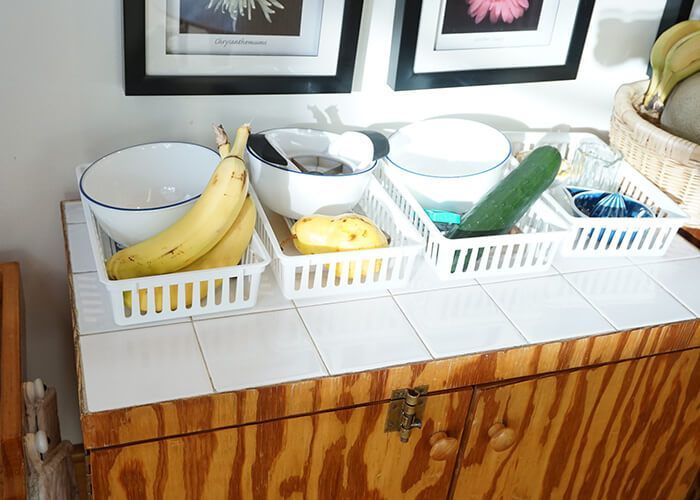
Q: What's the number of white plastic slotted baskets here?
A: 4